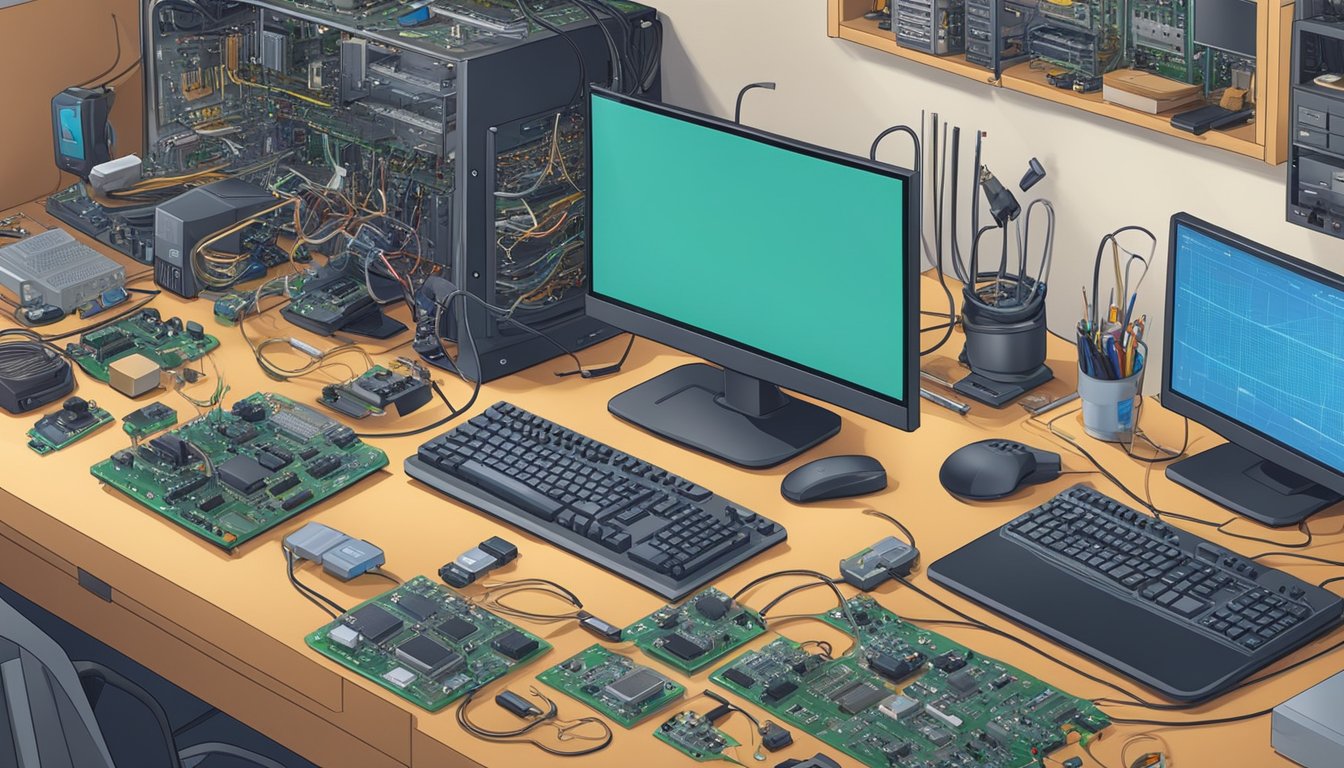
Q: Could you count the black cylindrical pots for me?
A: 1